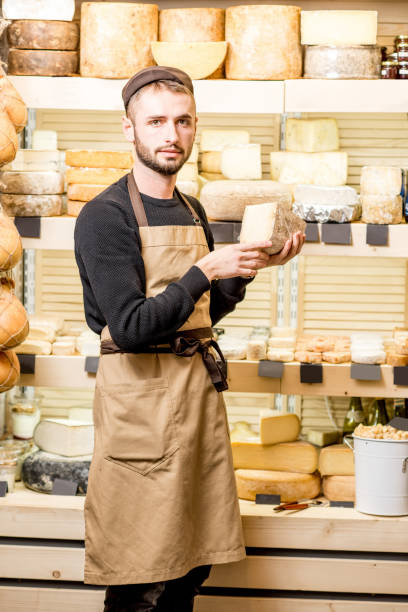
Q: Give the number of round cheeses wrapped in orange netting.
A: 5